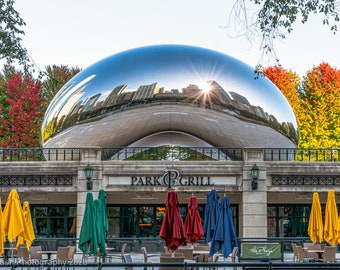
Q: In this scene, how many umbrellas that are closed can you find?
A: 13